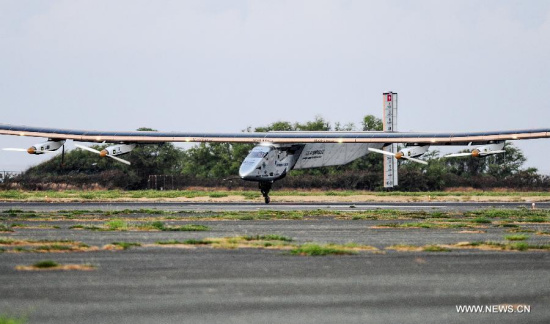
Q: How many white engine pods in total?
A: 4